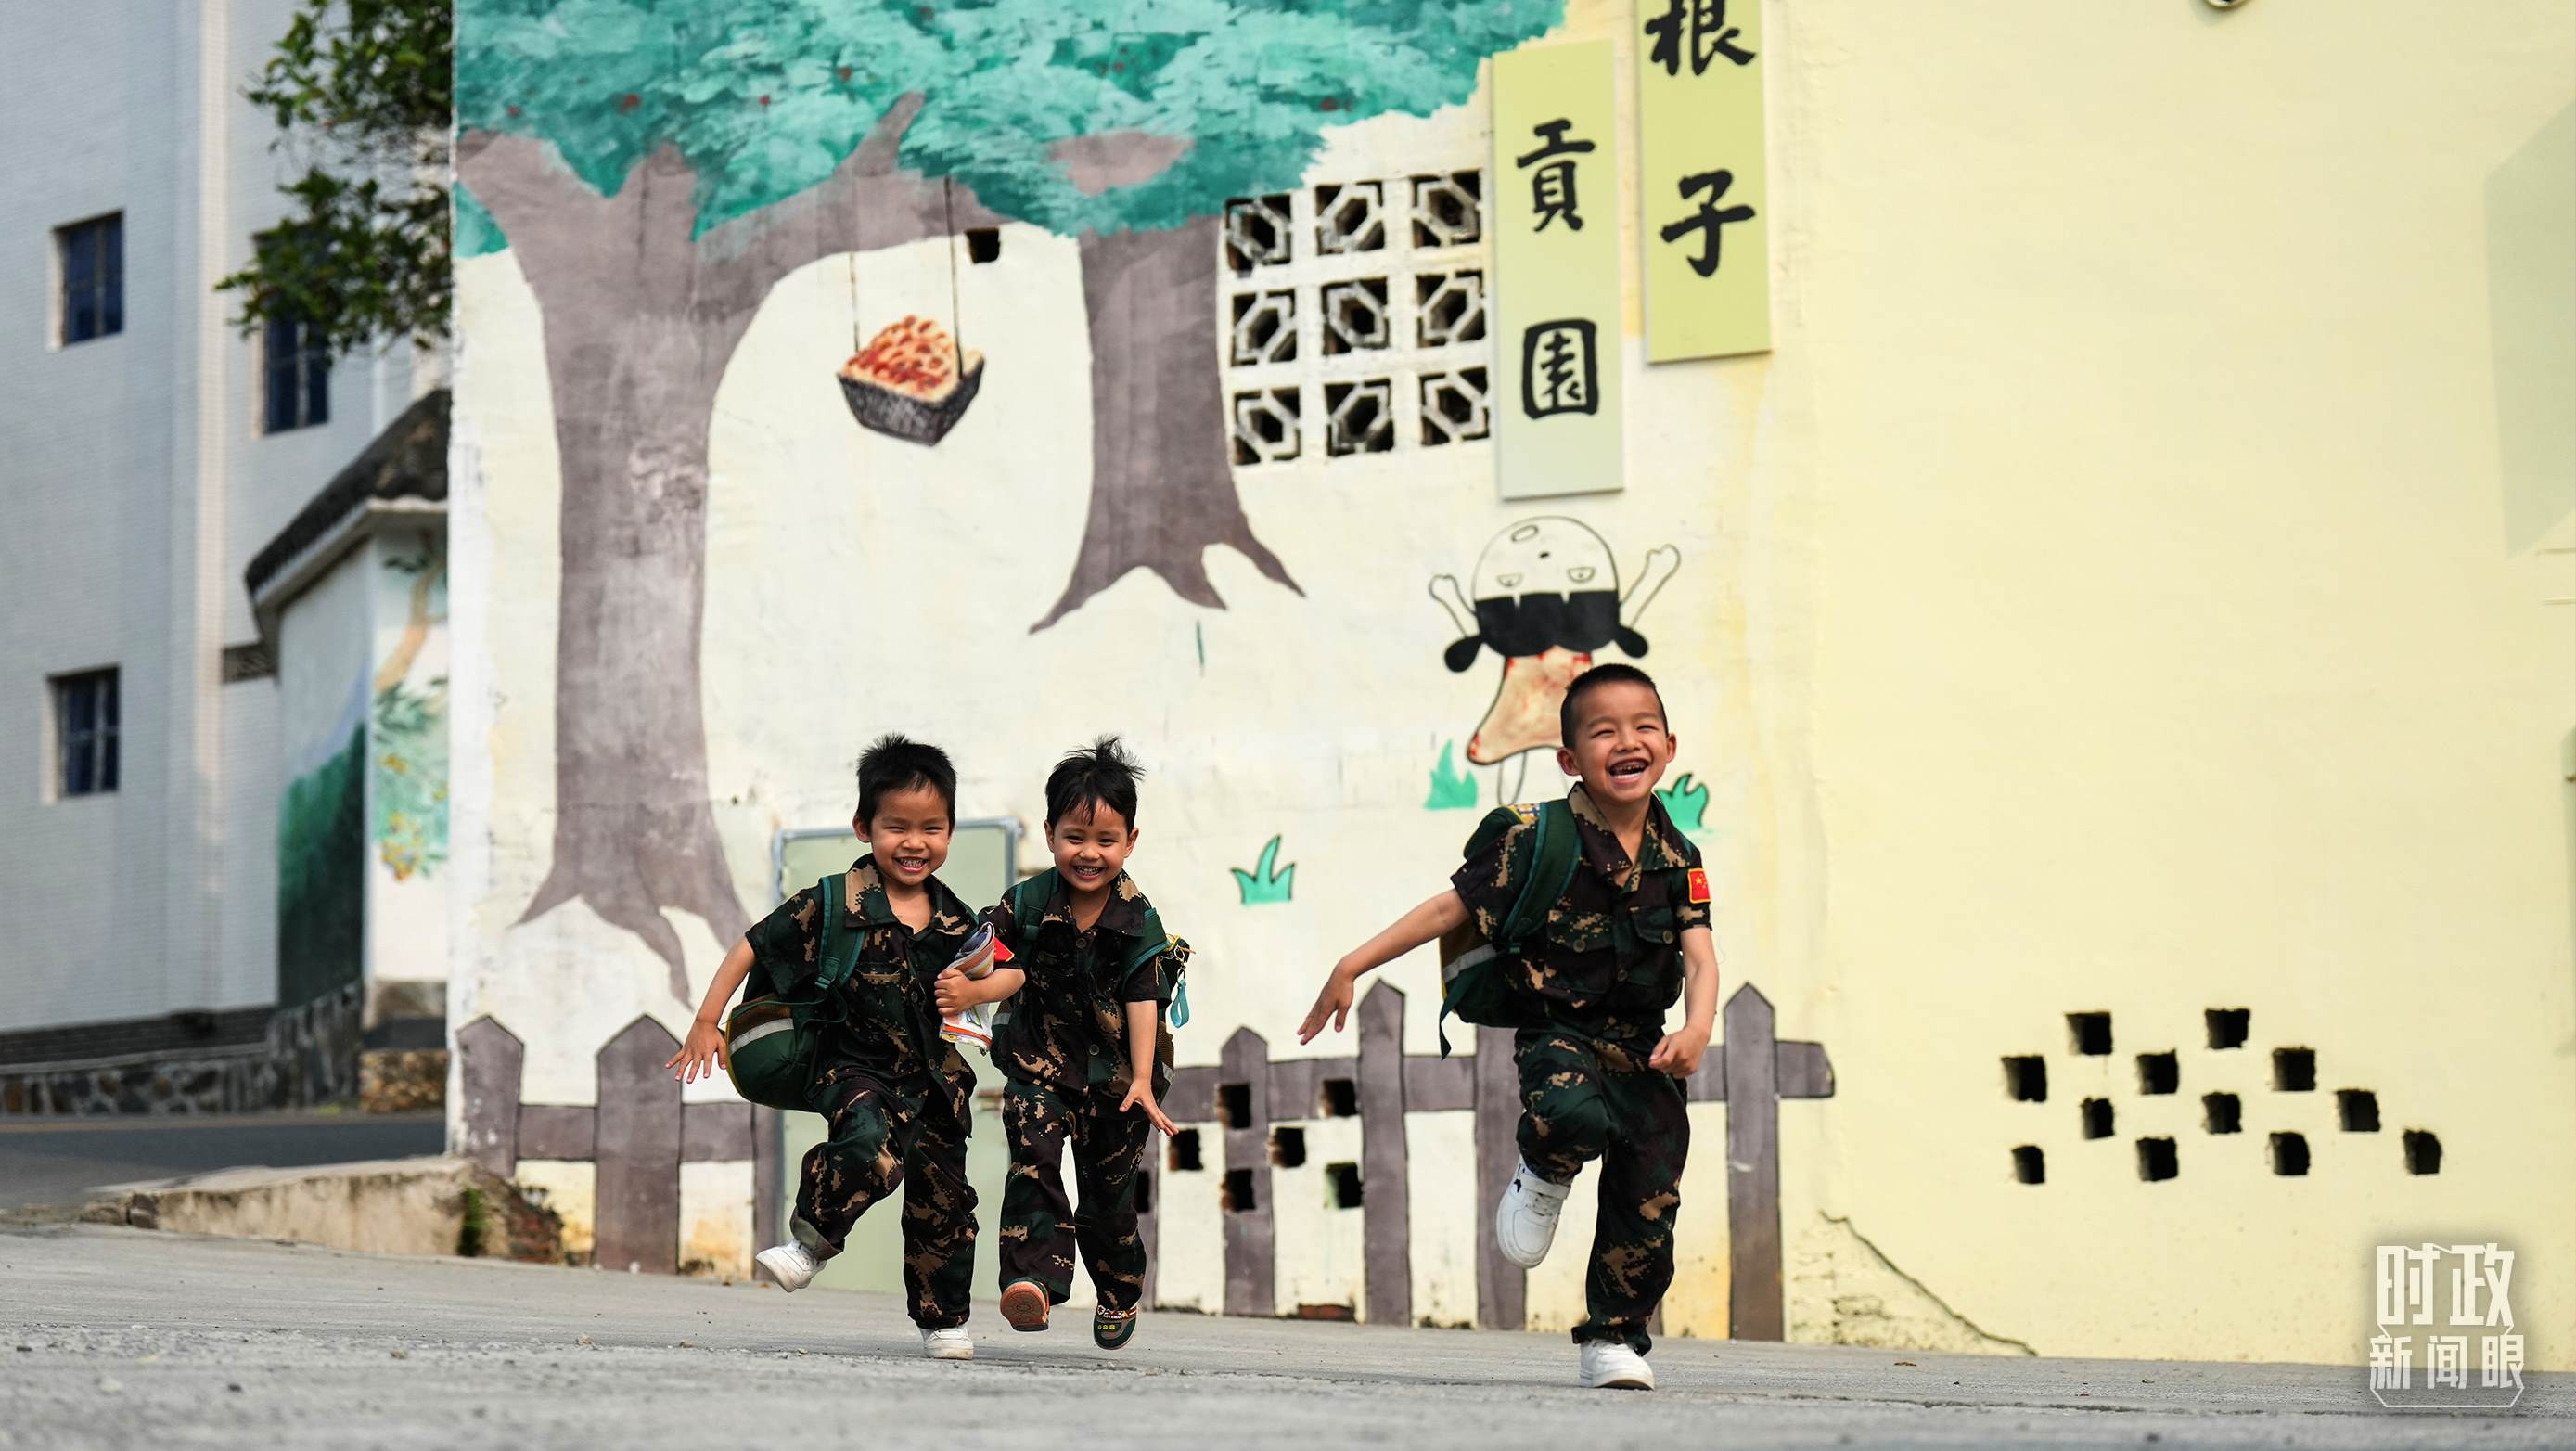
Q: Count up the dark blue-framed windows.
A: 3